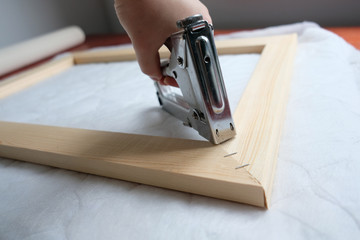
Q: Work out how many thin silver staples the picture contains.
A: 2